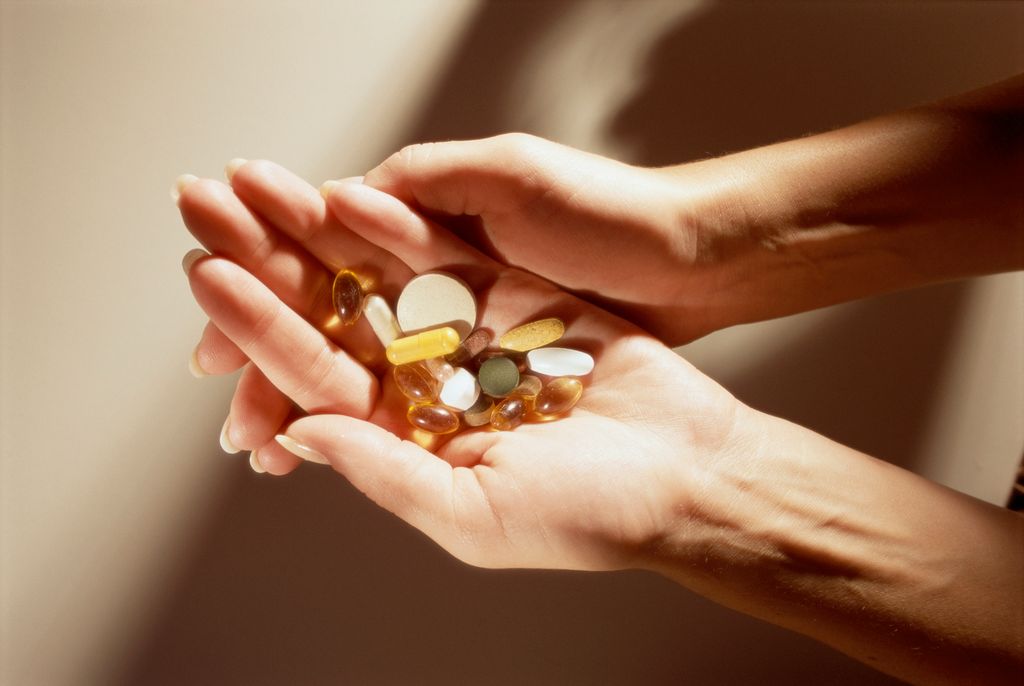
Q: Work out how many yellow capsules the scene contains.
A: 1